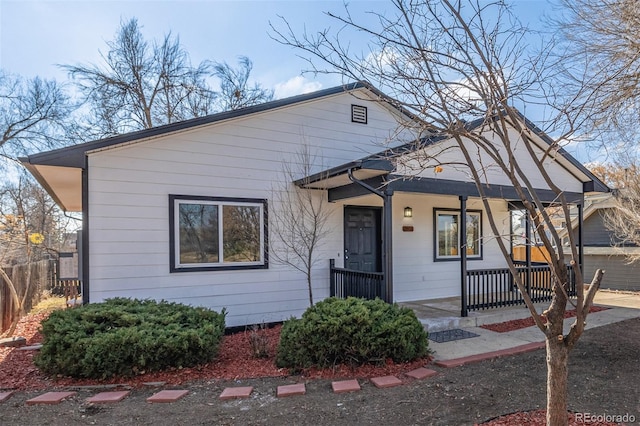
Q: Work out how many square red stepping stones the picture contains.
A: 9